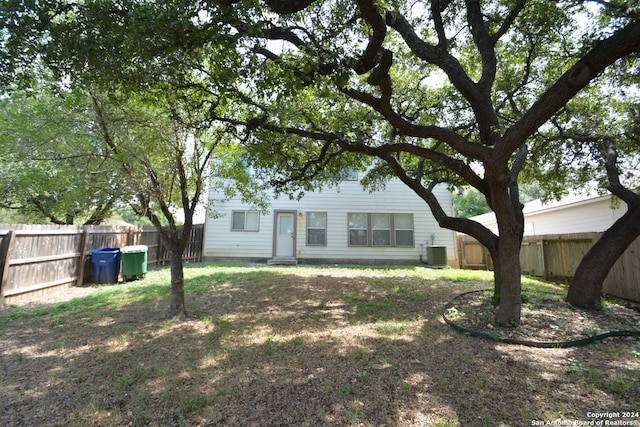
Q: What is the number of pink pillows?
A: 0